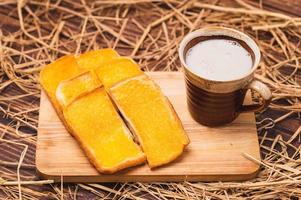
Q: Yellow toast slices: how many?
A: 6